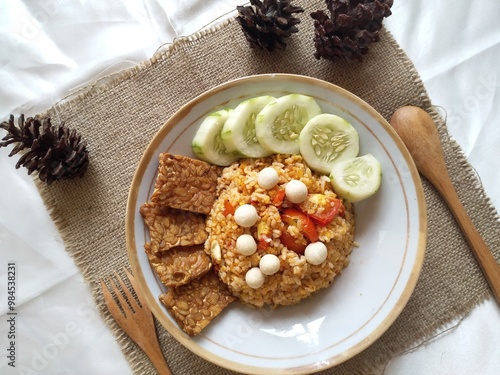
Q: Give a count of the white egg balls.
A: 7